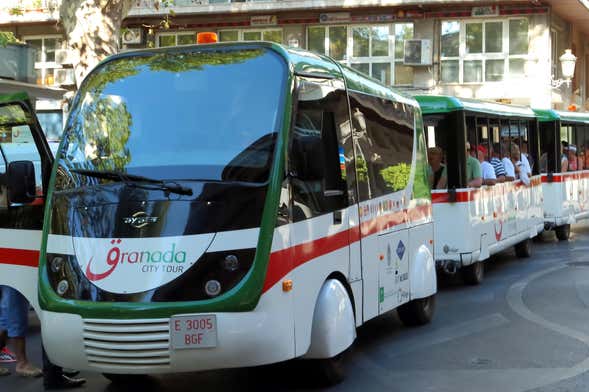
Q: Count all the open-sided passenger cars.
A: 2